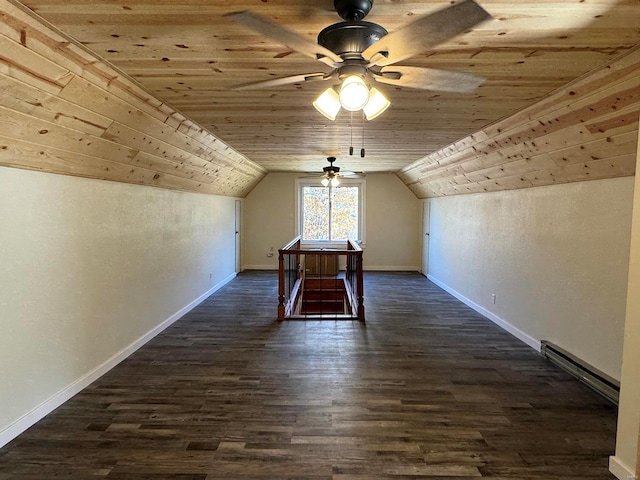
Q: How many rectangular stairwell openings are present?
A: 1